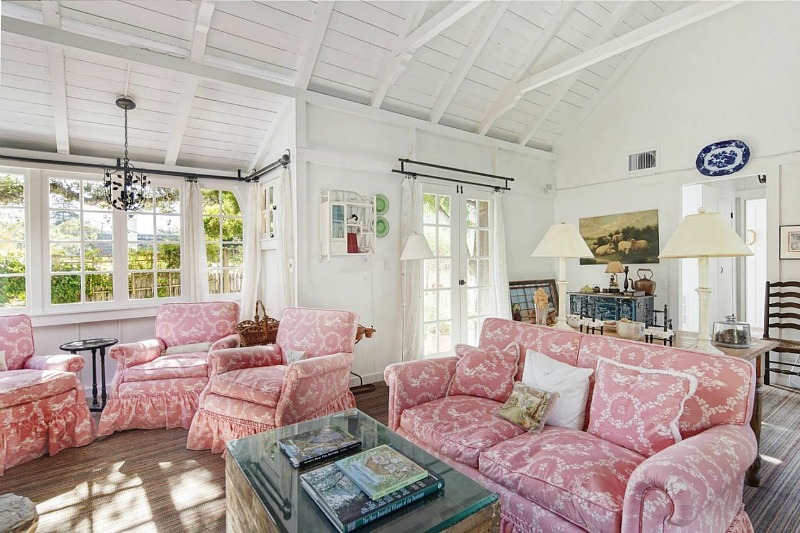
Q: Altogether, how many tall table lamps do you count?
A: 2